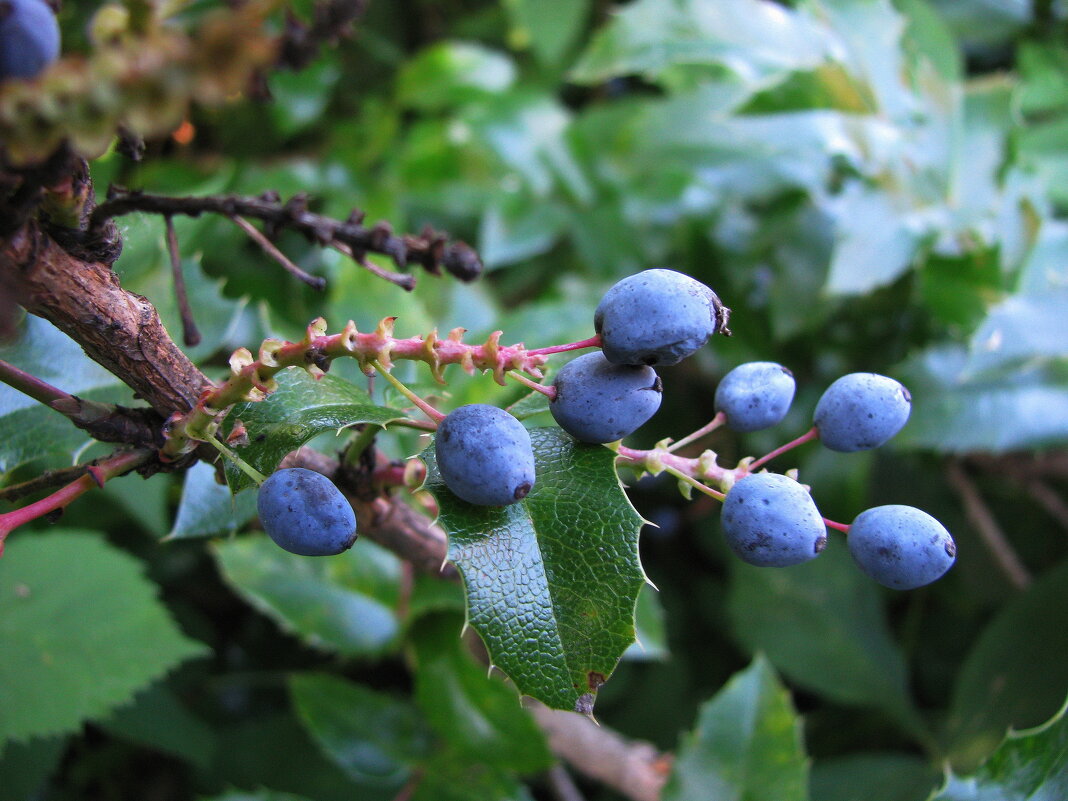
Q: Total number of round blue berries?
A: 9